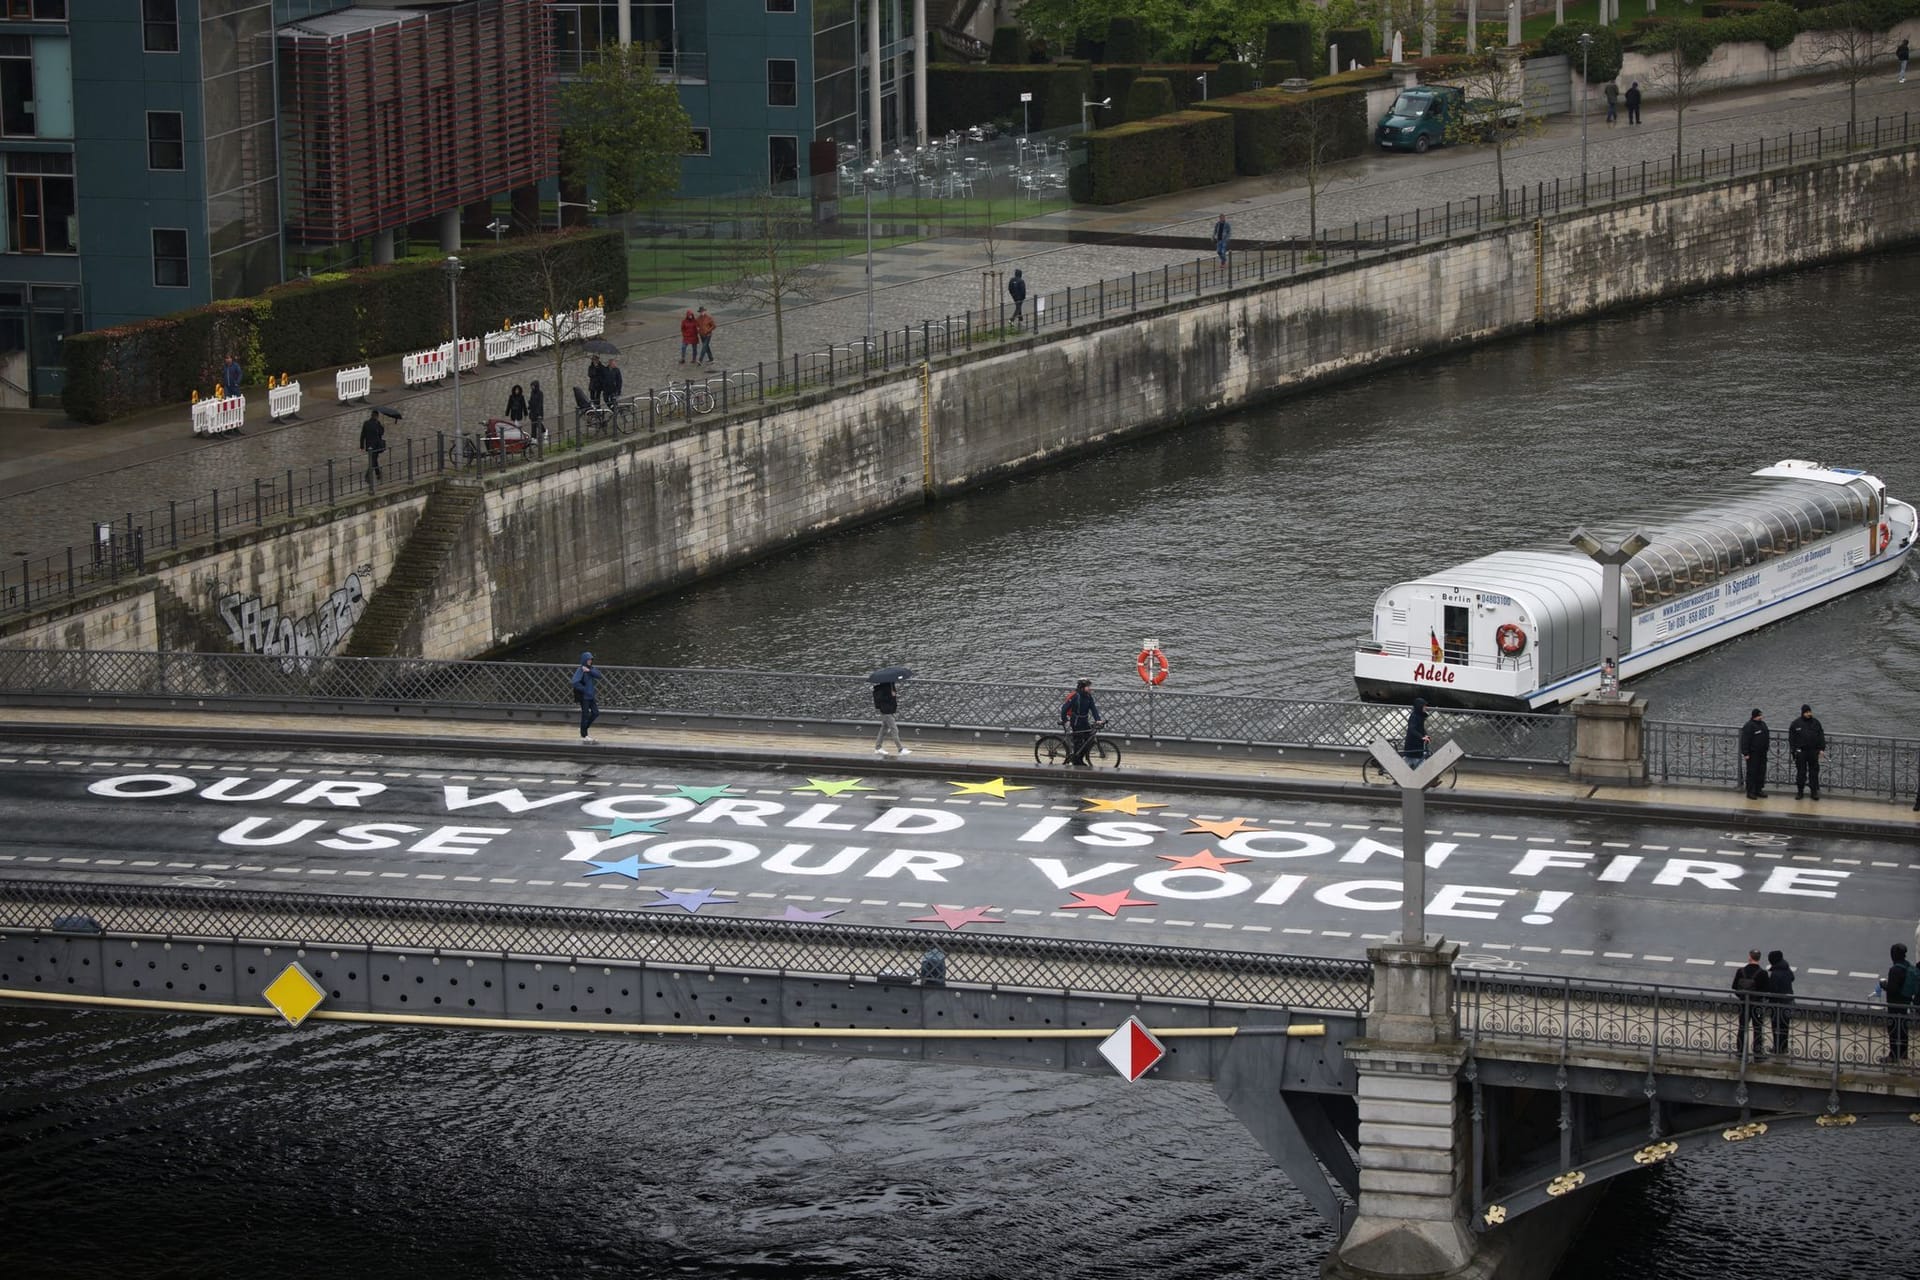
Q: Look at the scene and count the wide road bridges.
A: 1